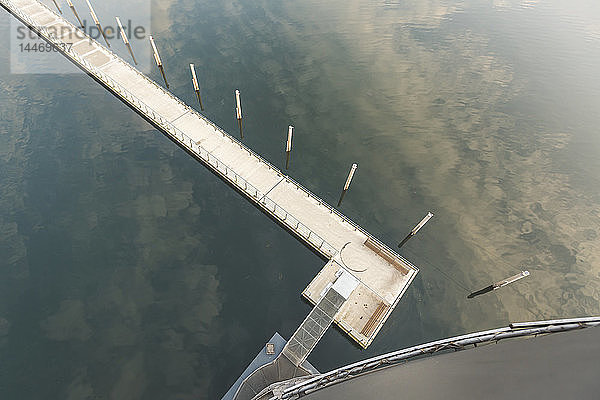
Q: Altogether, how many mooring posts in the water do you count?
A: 11